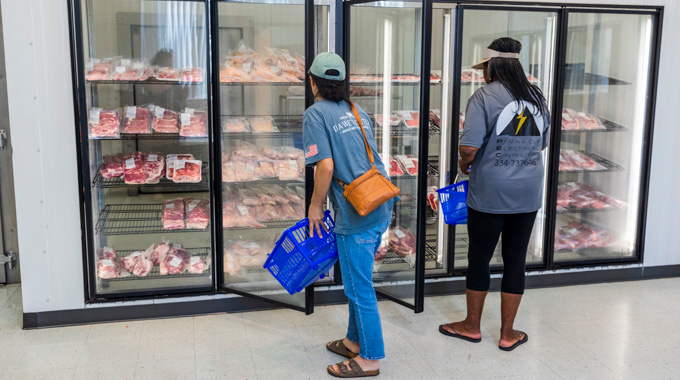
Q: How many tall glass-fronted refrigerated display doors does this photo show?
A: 5